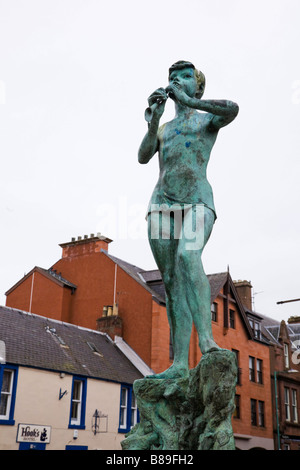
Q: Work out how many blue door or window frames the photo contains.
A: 5